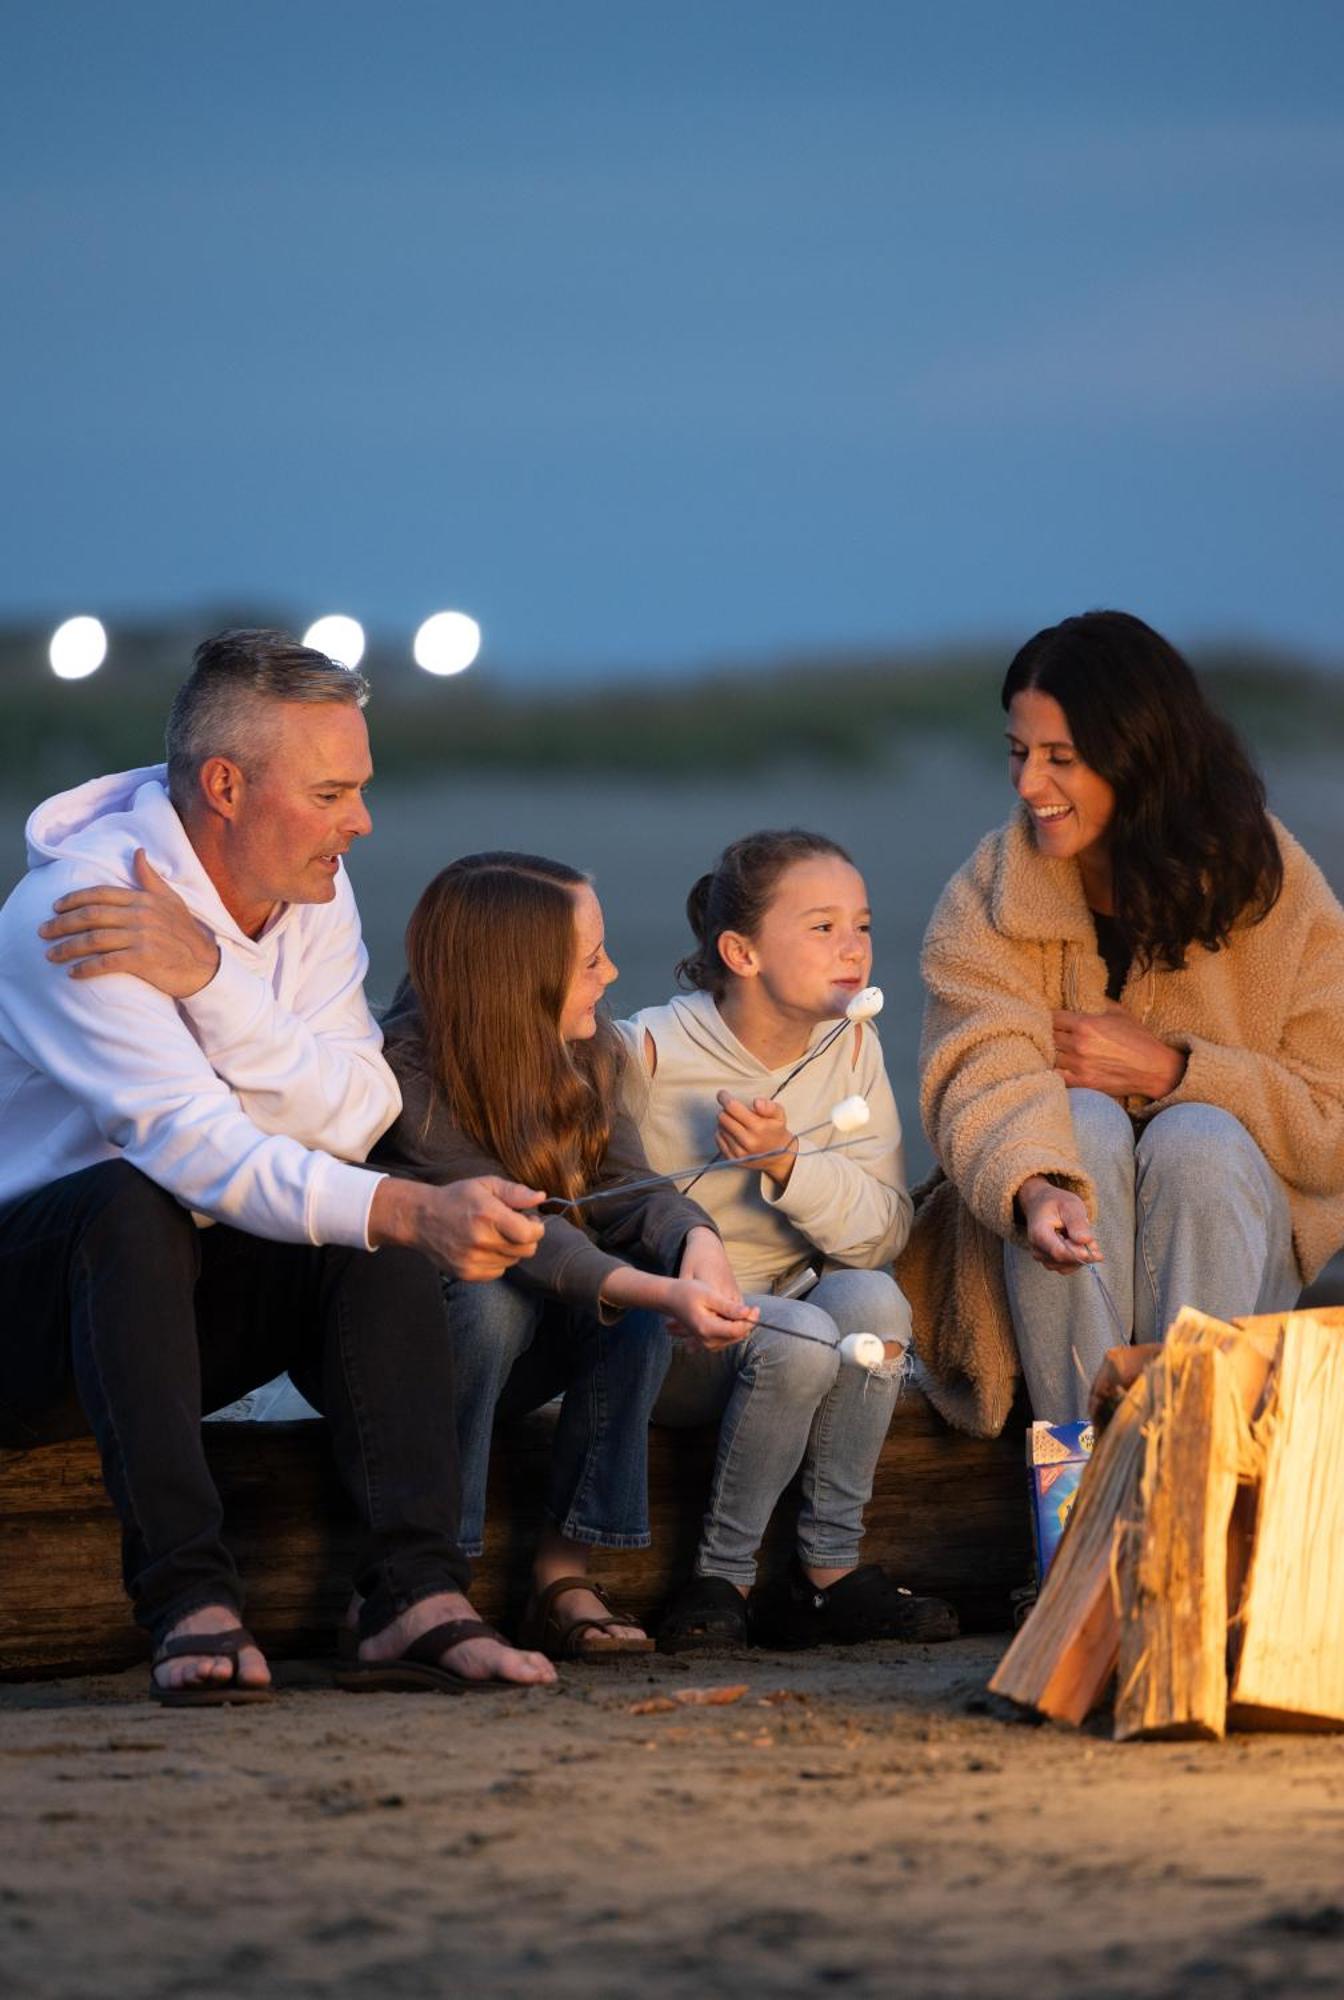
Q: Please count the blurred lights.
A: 3